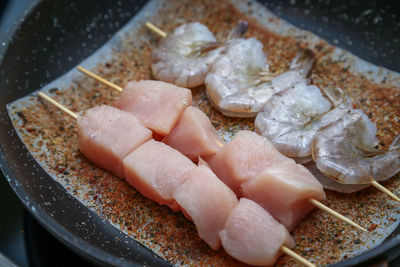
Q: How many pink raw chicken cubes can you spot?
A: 8